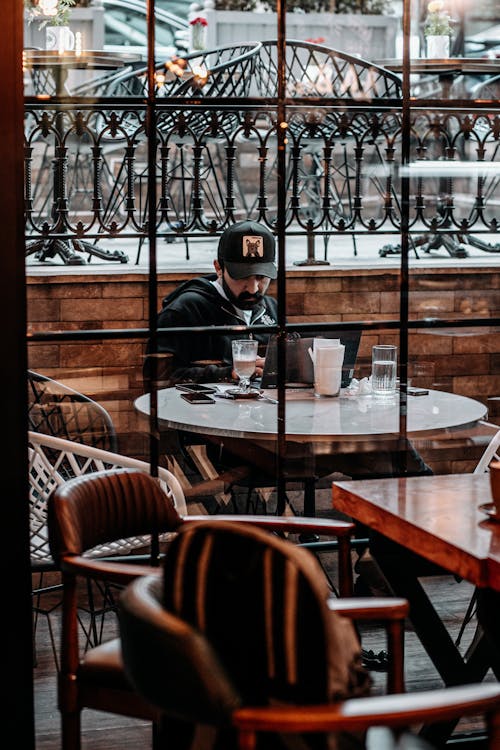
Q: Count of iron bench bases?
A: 2